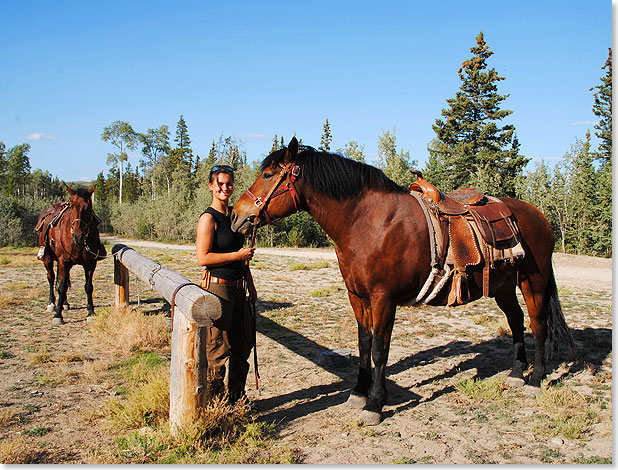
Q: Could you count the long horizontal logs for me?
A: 1